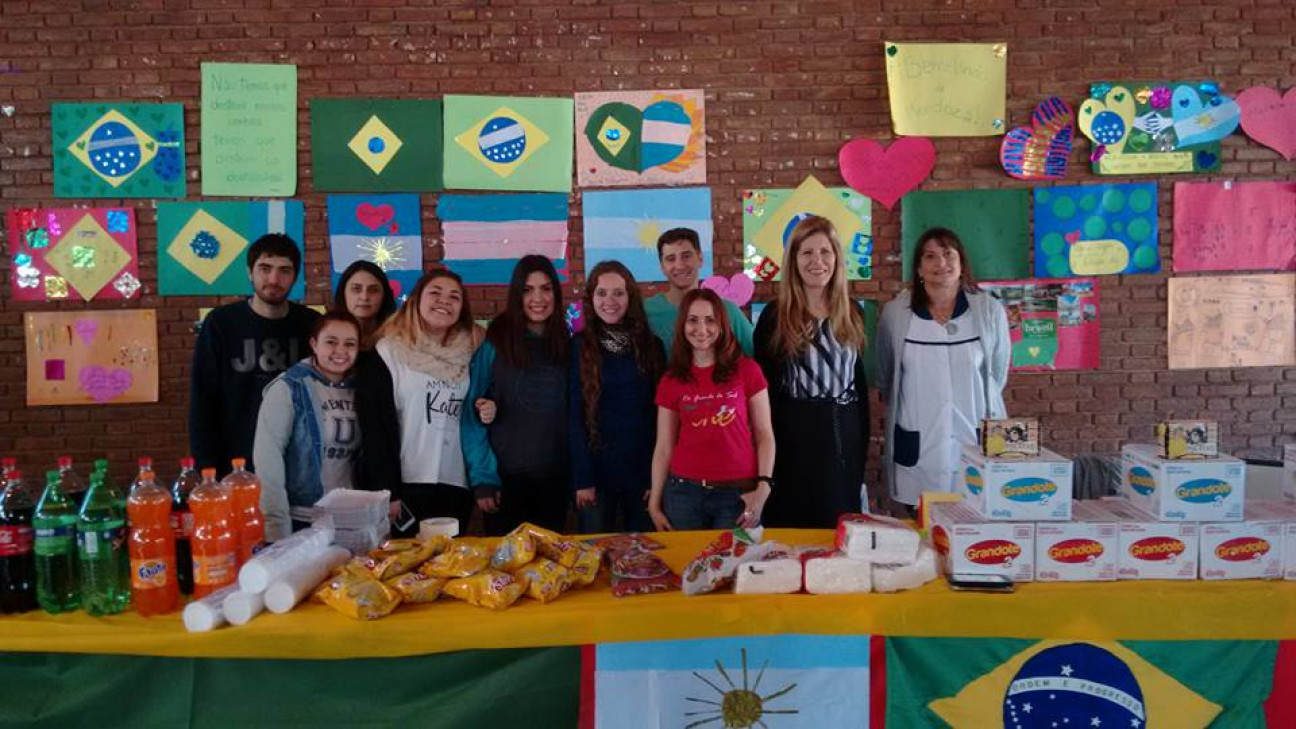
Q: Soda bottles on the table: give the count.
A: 11